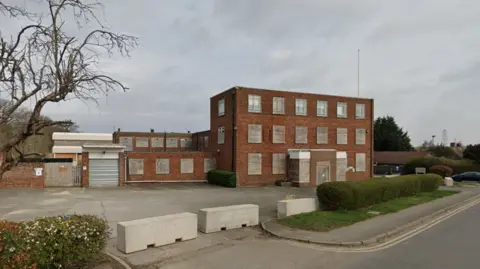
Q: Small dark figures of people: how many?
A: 0